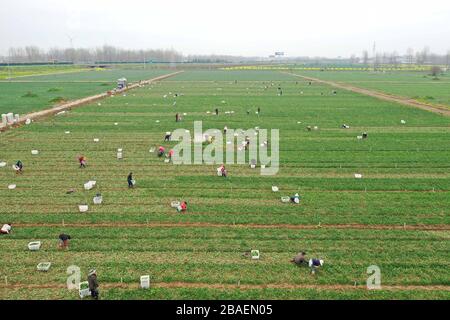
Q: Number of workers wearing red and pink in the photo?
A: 5